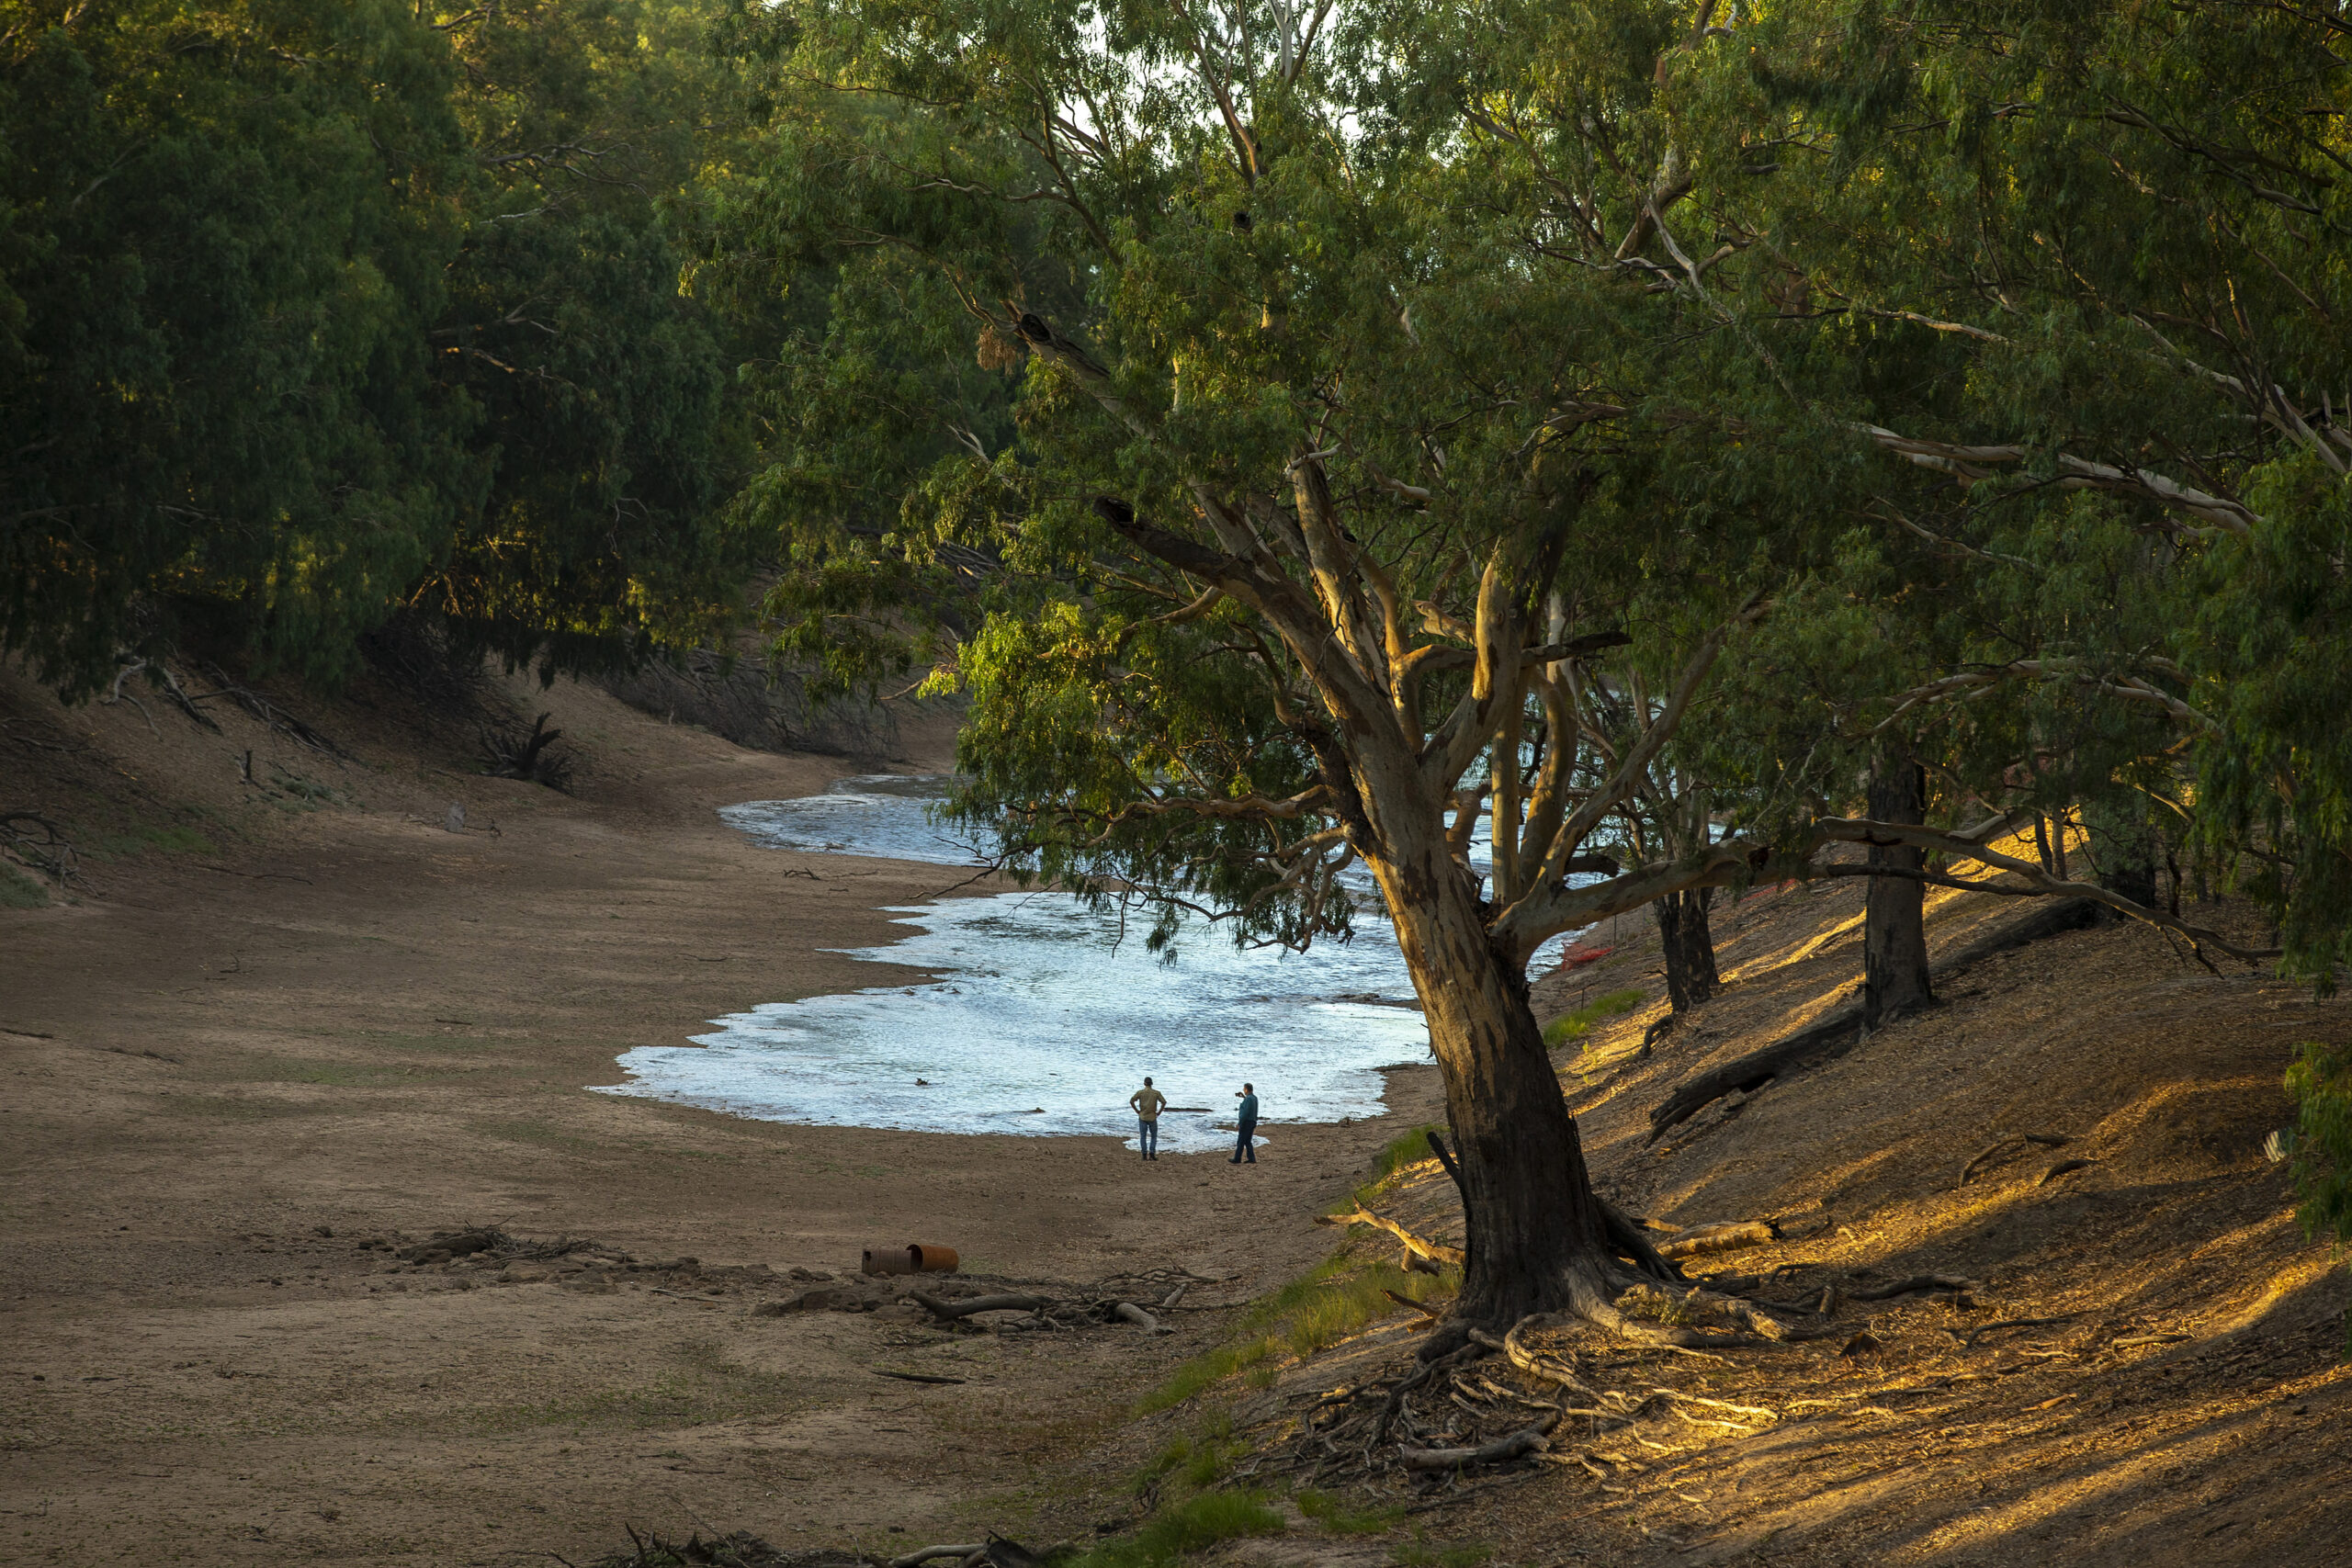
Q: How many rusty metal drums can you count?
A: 2